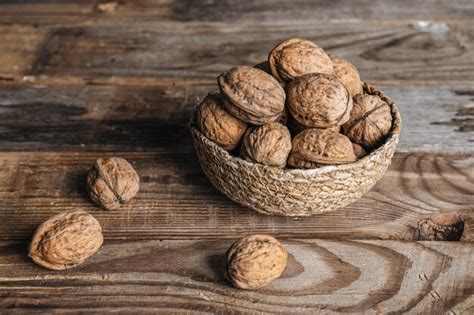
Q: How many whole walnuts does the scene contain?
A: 11